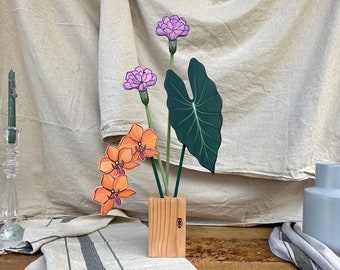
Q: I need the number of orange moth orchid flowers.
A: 3